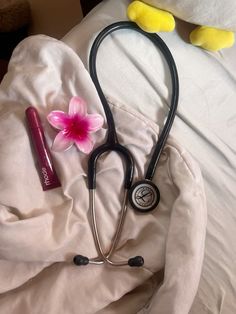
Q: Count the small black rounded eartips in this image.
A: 2